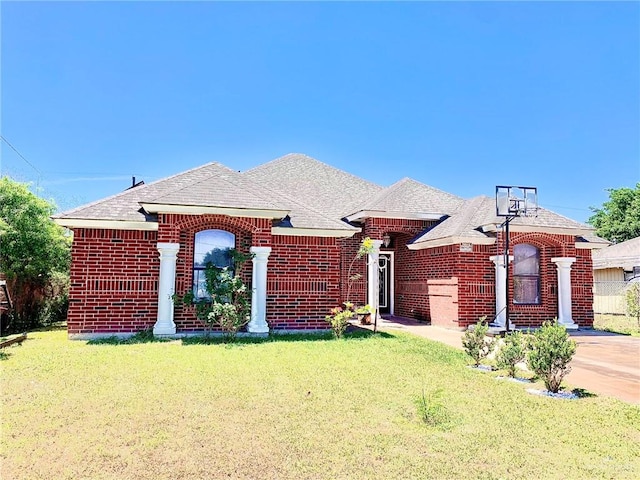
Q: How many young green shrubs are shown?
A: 3